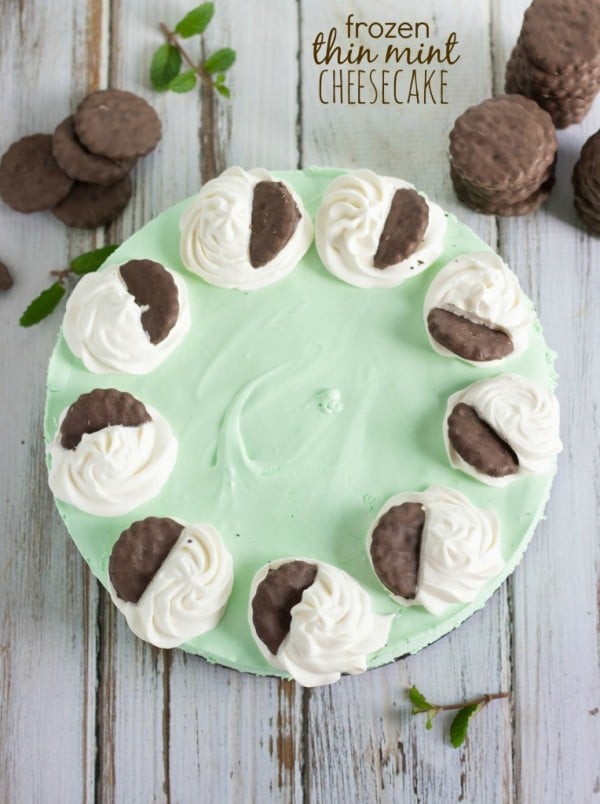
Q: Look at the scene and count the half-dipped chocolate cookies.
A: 9